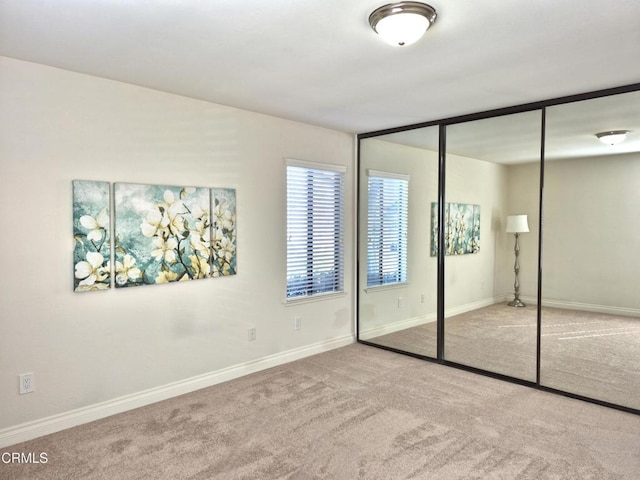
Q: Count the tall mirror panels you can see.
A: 3